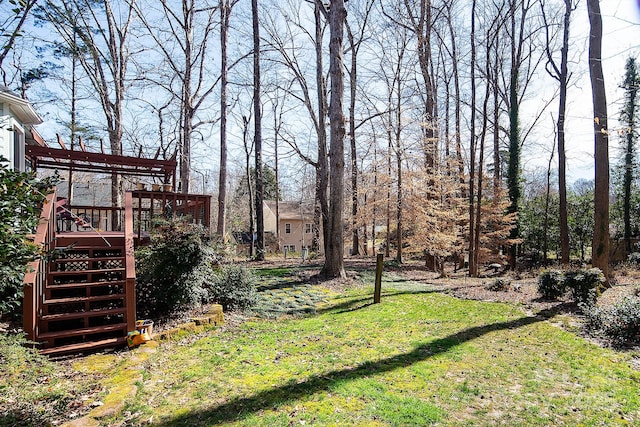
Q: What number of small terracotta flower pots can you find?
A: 3